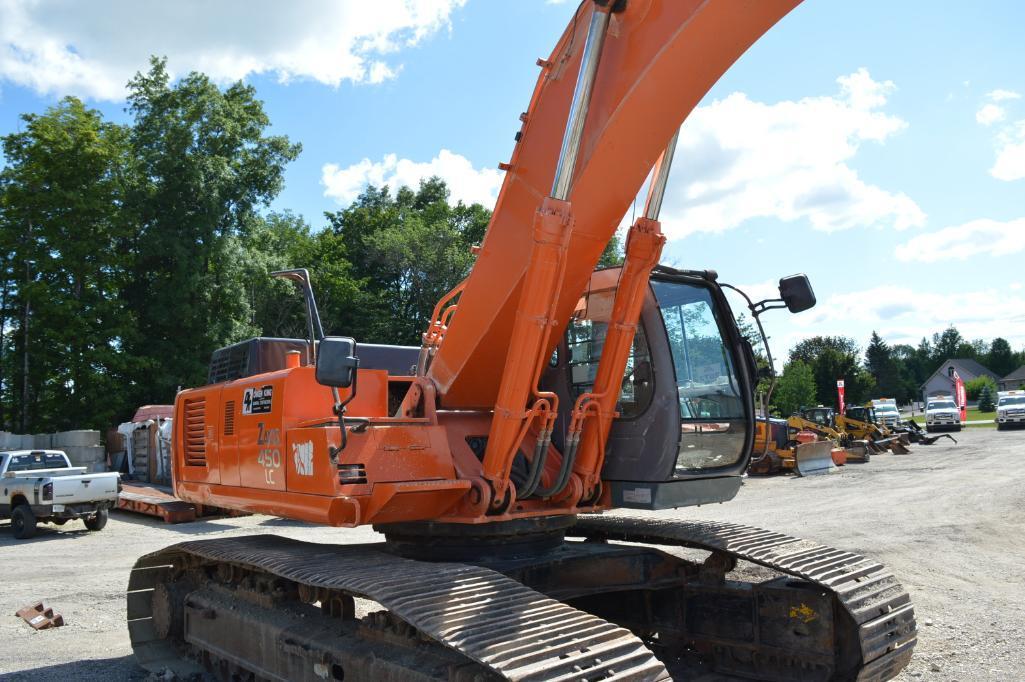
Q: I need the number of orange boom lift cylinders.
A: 2